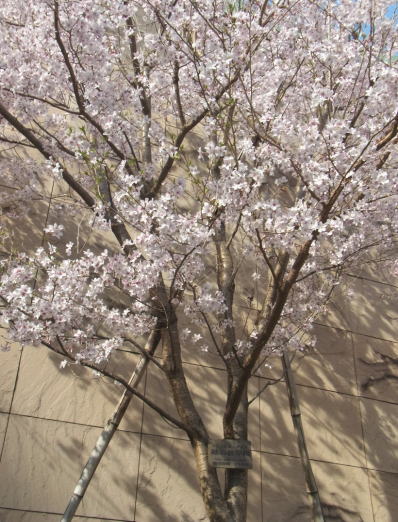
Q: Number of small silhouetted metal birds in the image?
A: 0